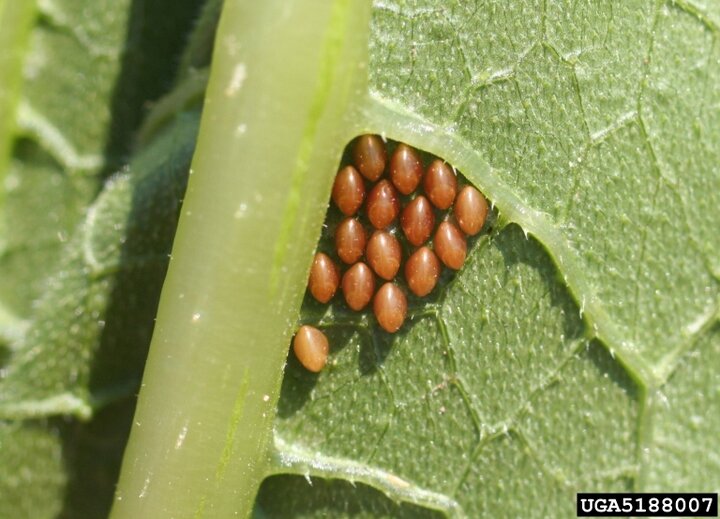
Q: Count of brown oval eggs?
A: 15